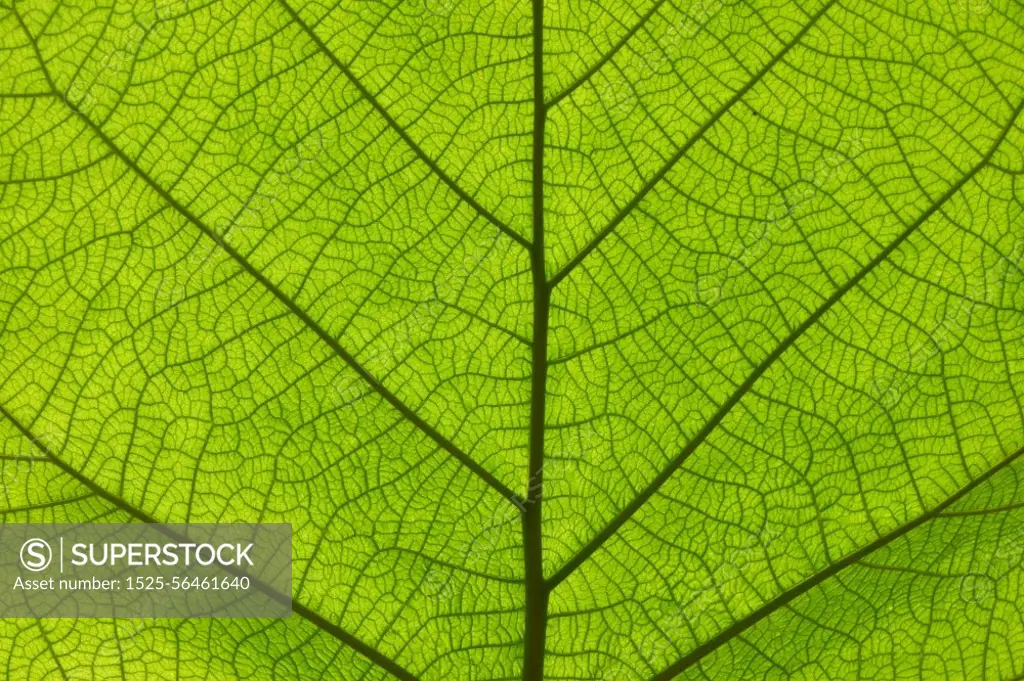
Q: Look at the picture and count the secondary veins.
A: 7